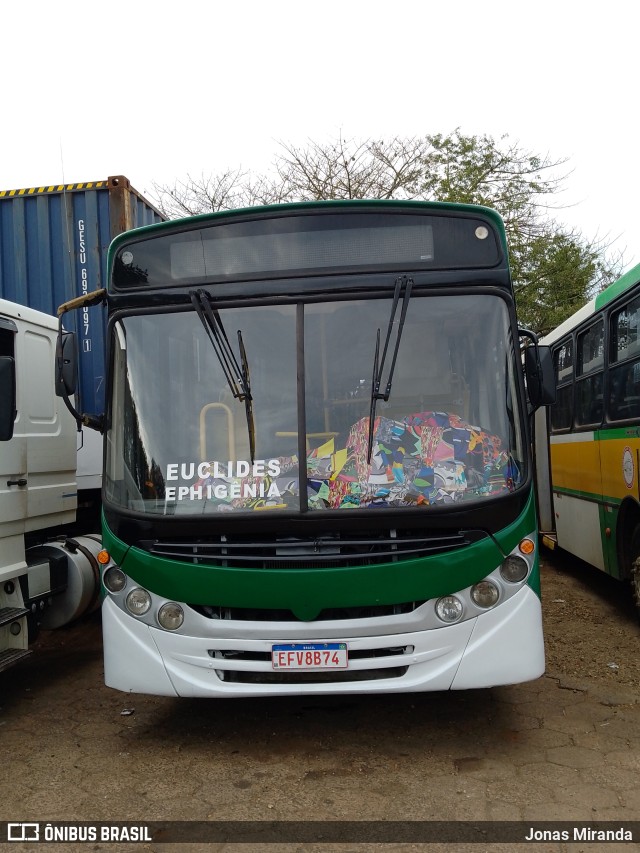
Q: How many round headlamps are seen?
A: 6